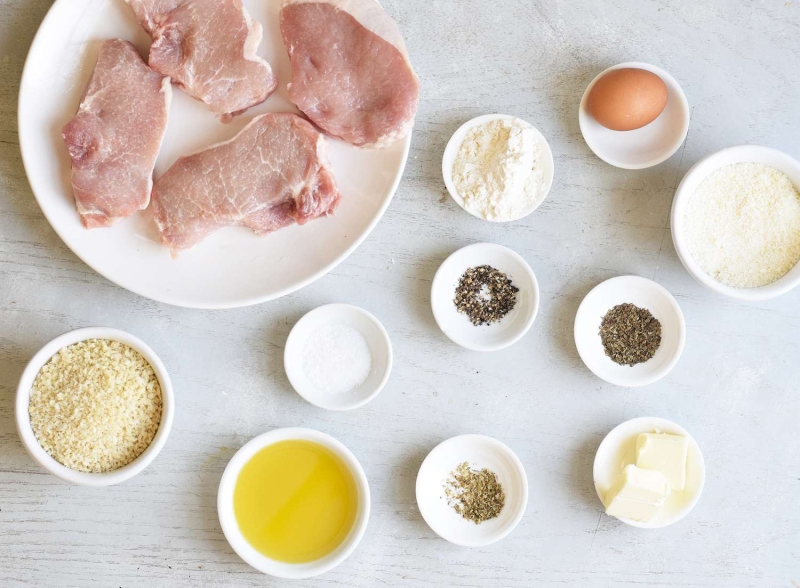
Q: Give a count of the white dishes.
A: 11